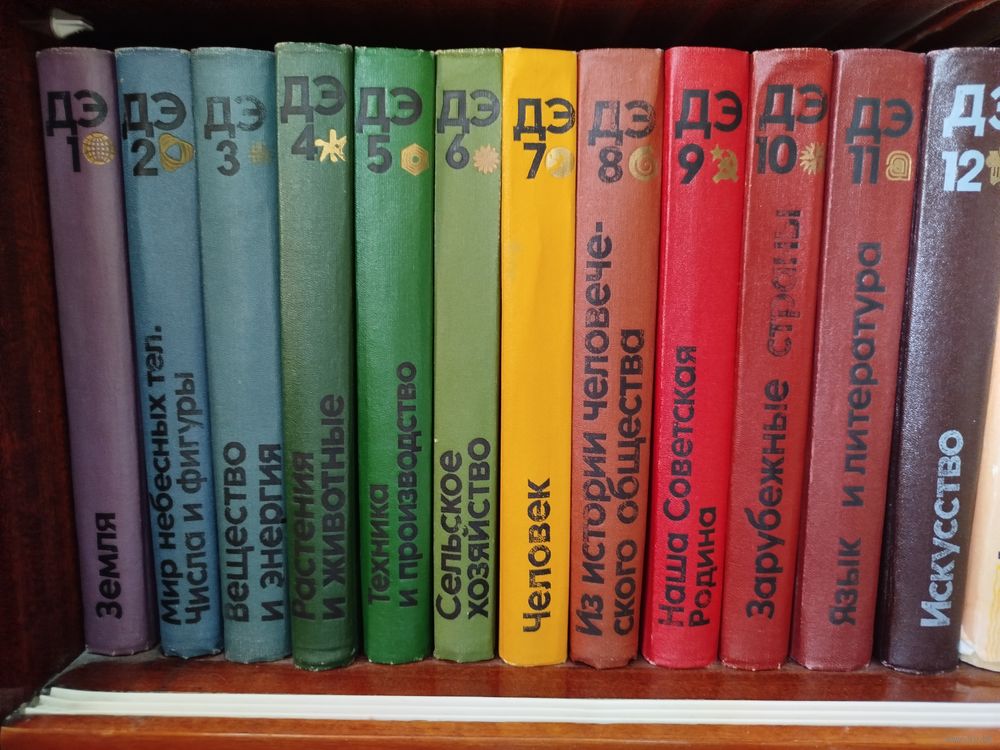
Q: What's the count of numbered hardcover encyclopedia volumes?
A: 12